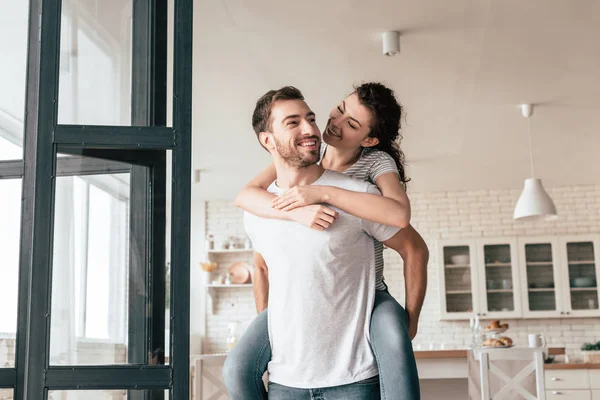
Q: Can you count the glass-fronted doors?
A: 4